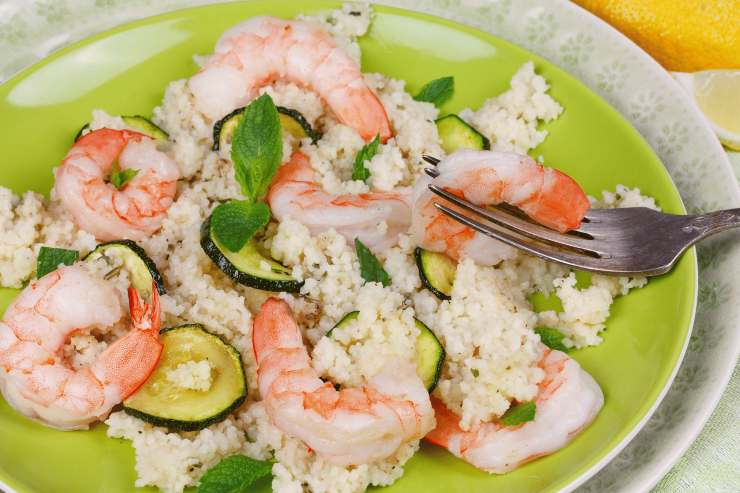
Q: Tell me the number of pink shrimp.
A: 7